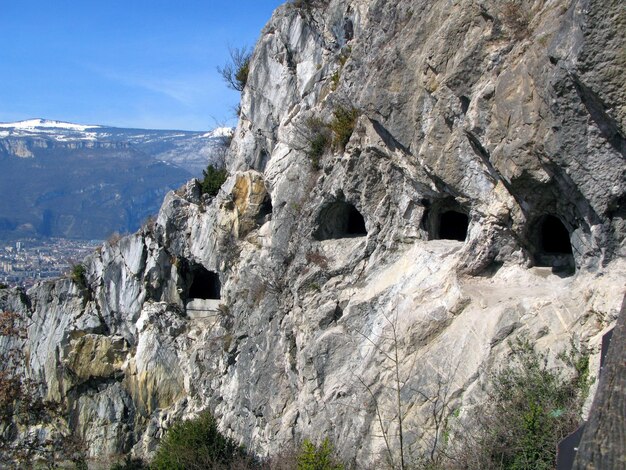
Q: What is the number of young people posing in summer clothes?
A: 0